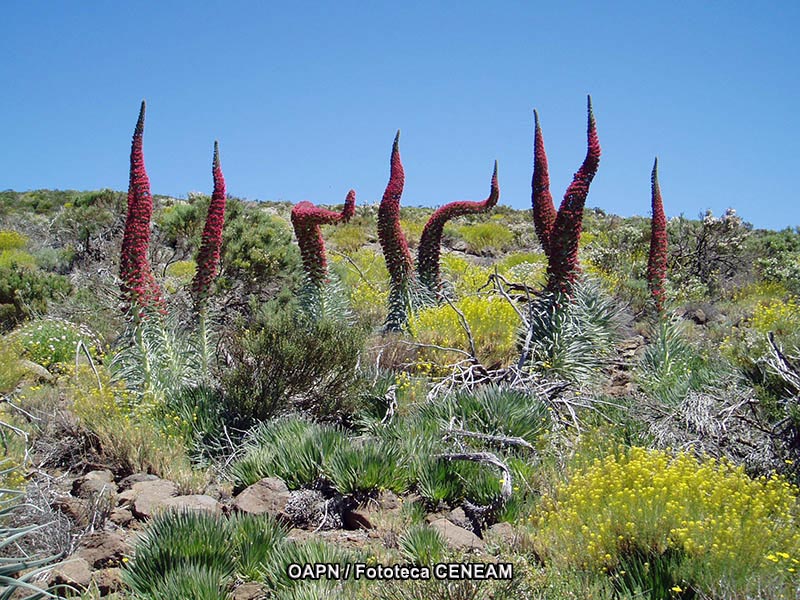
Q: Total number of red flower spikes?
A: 8